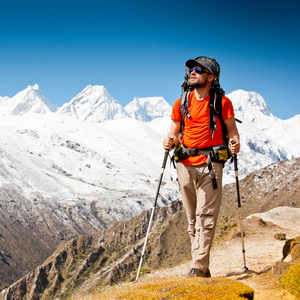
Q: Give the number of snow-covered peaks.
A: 4